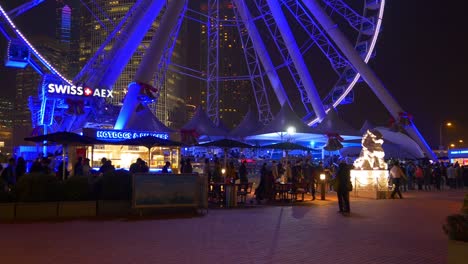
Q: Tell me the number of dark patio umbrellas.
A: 4